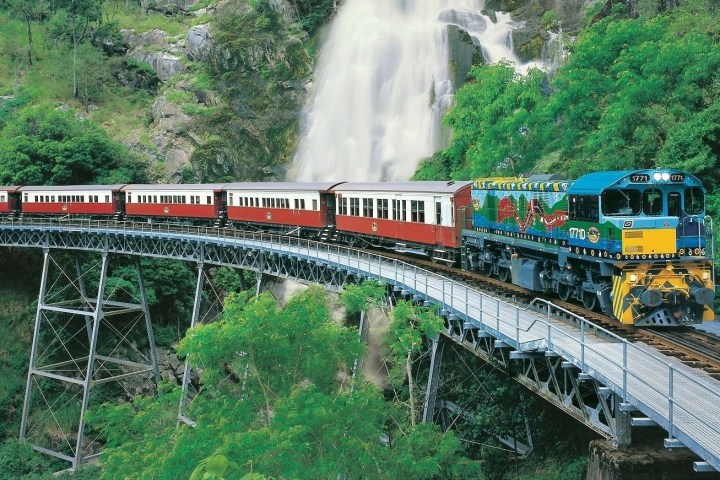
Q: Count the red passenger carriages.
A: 5